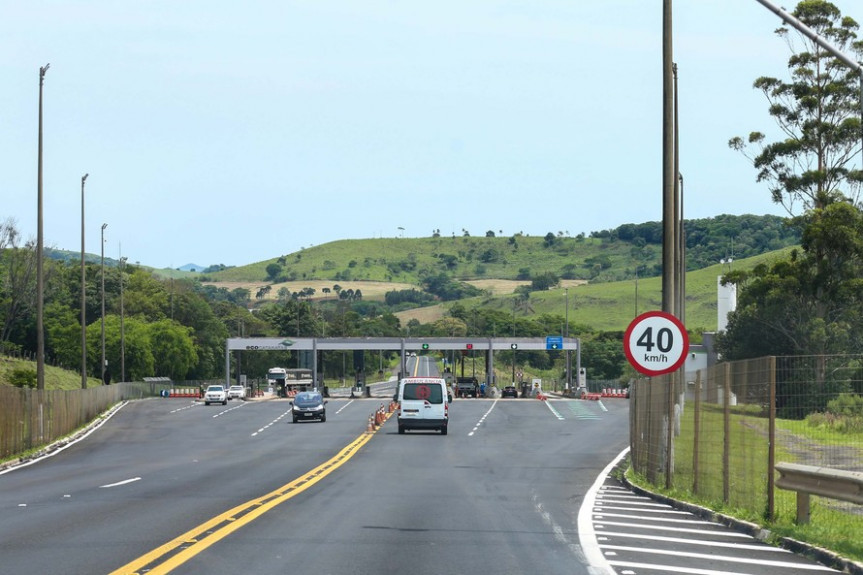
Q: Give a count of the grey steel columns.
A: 5